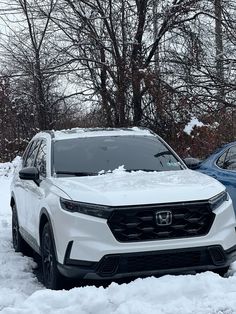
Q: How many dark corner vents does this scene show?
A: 2